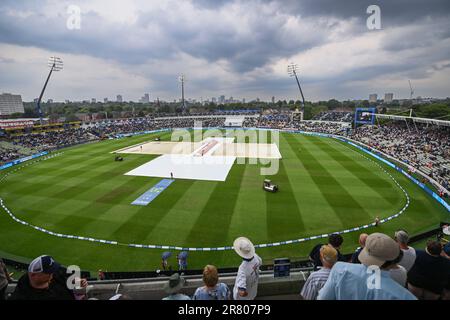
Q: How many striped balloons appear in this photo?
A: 0